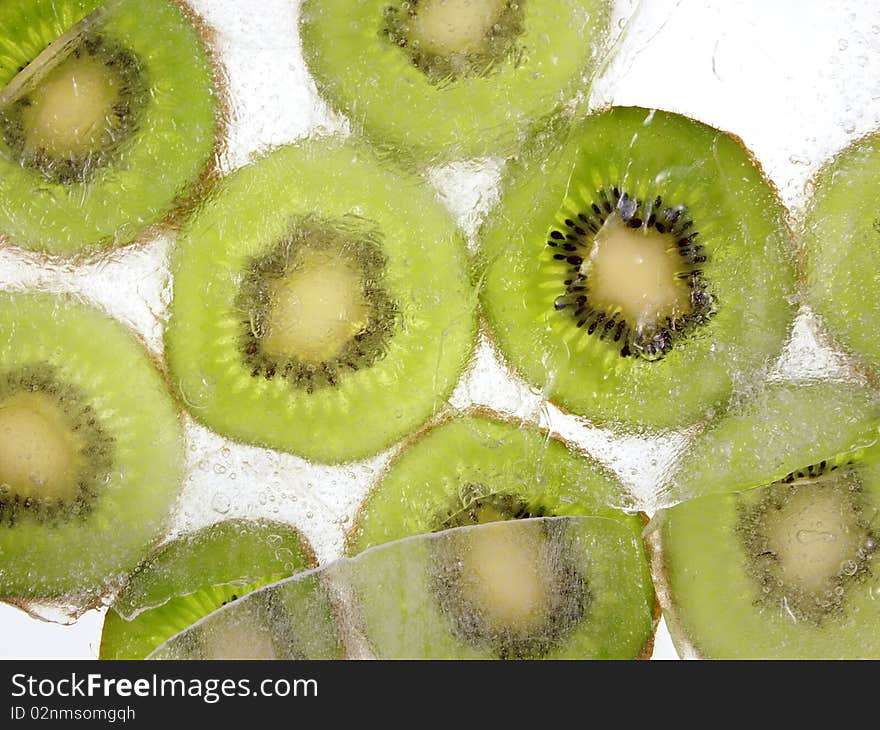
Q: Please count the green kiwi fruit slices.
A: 9